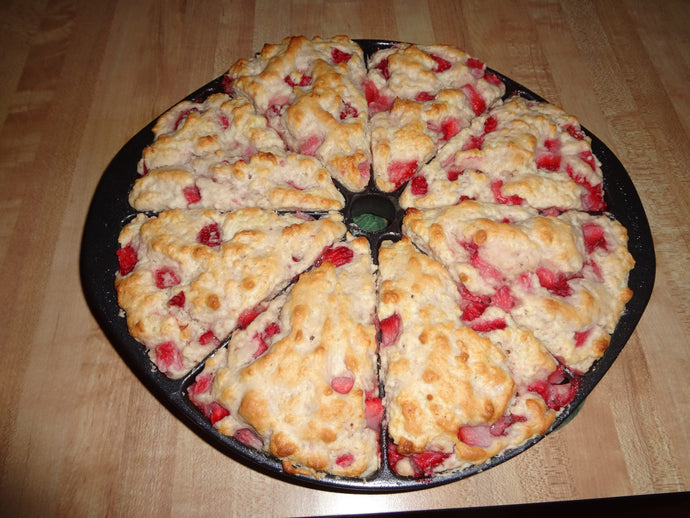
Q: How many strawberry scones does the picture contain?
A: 8